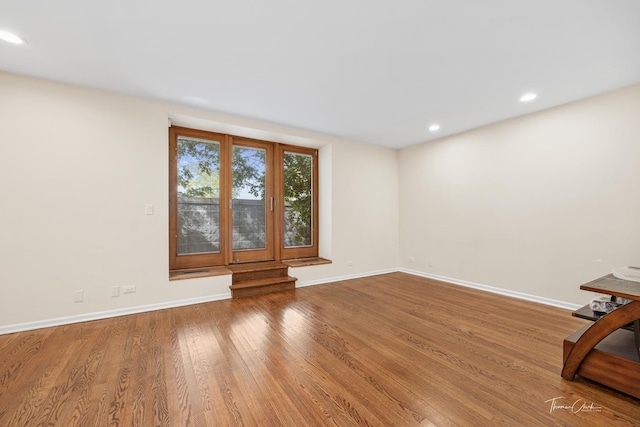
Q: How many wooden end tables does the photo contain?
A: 1